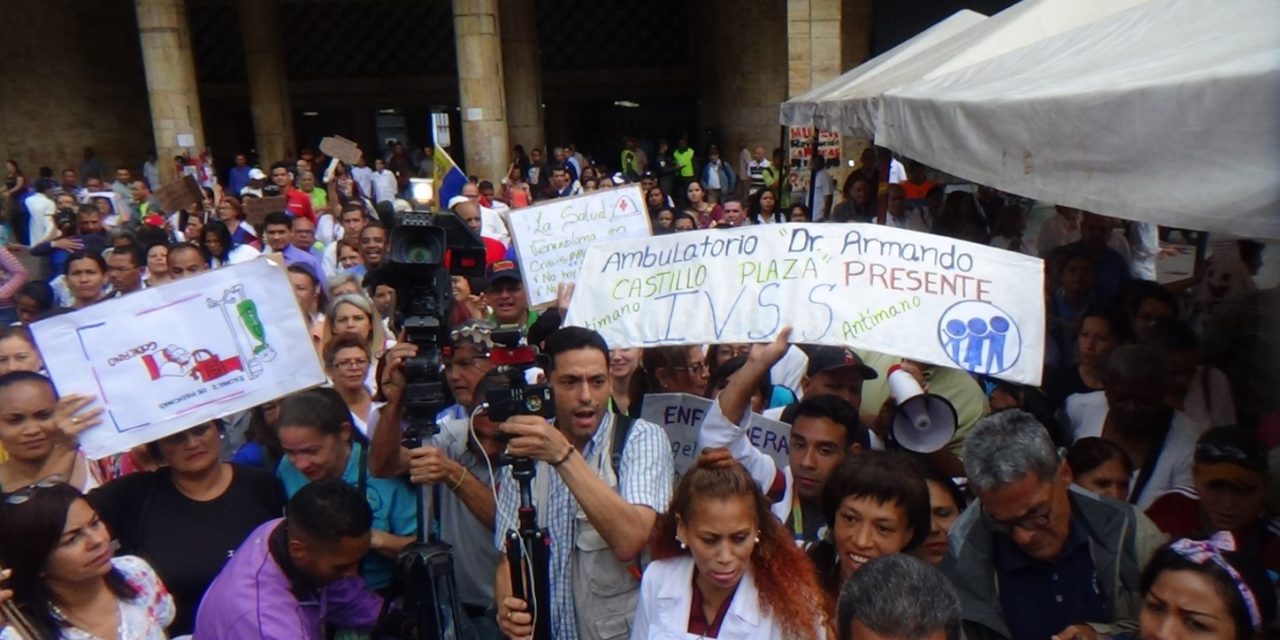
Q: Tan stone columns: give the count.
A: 5